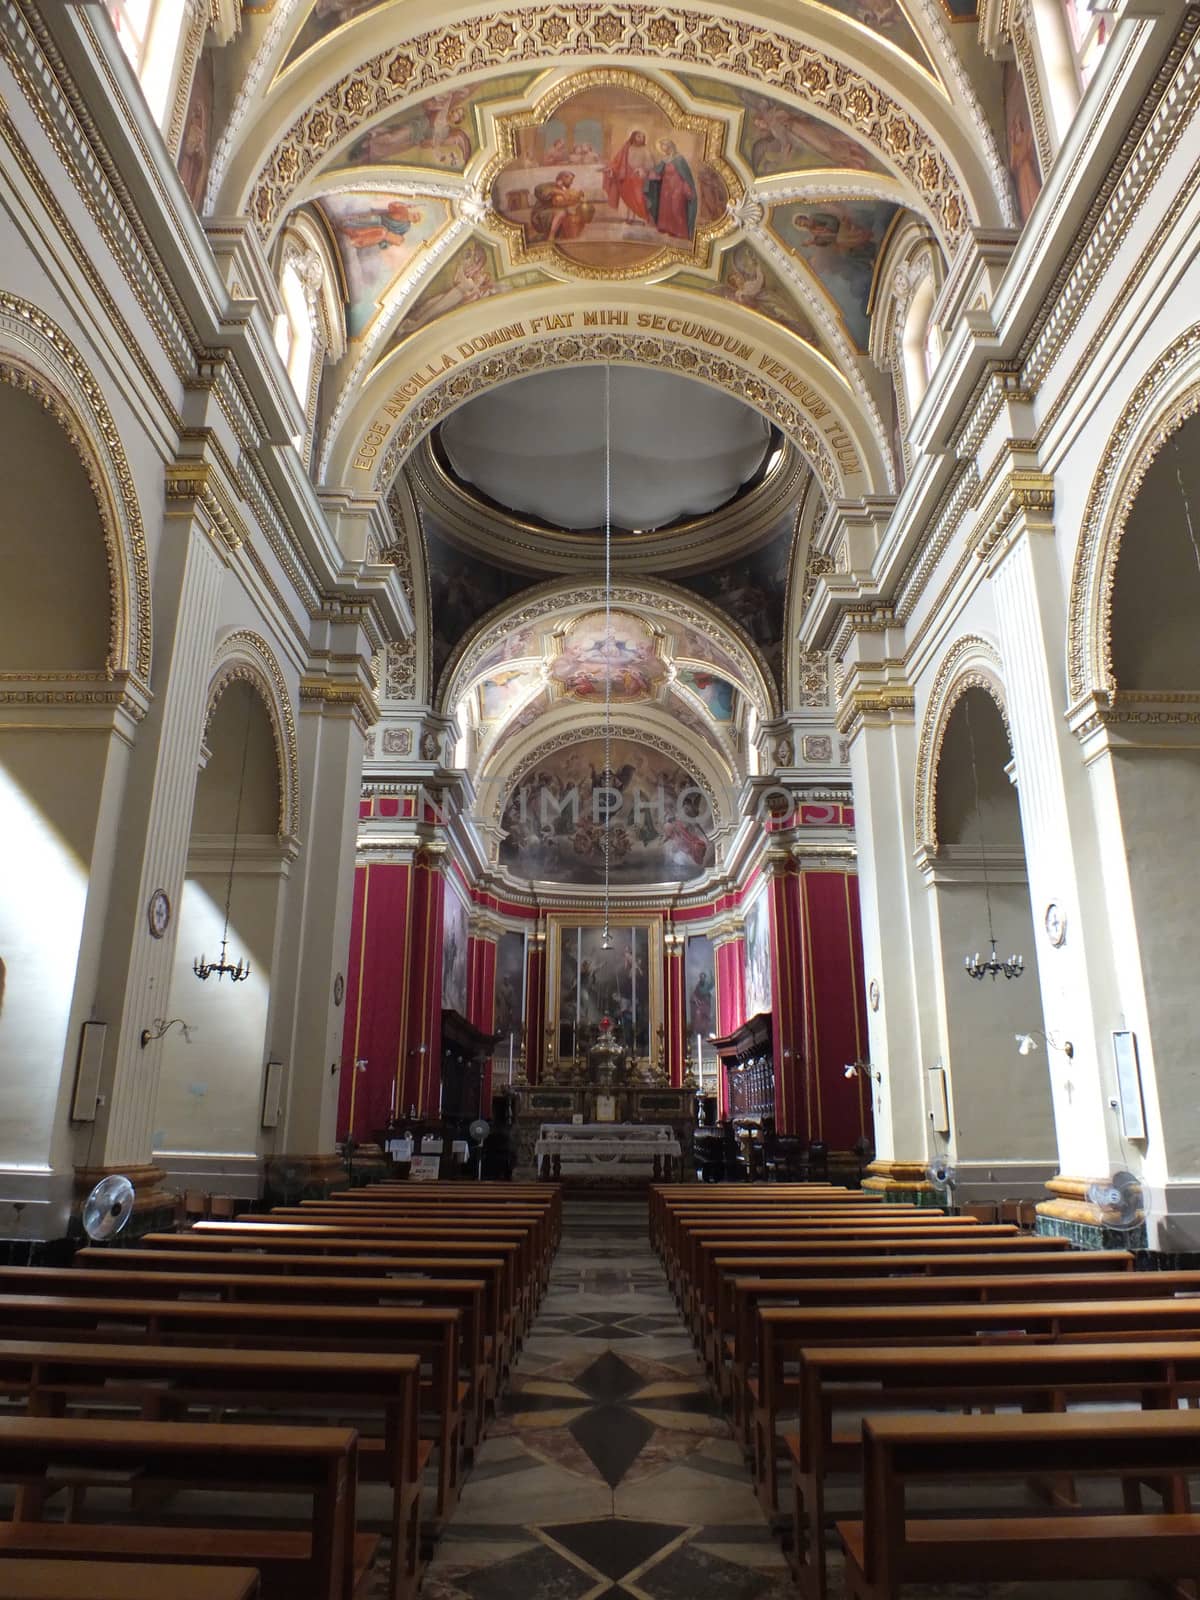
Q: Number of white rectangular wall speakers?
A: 4